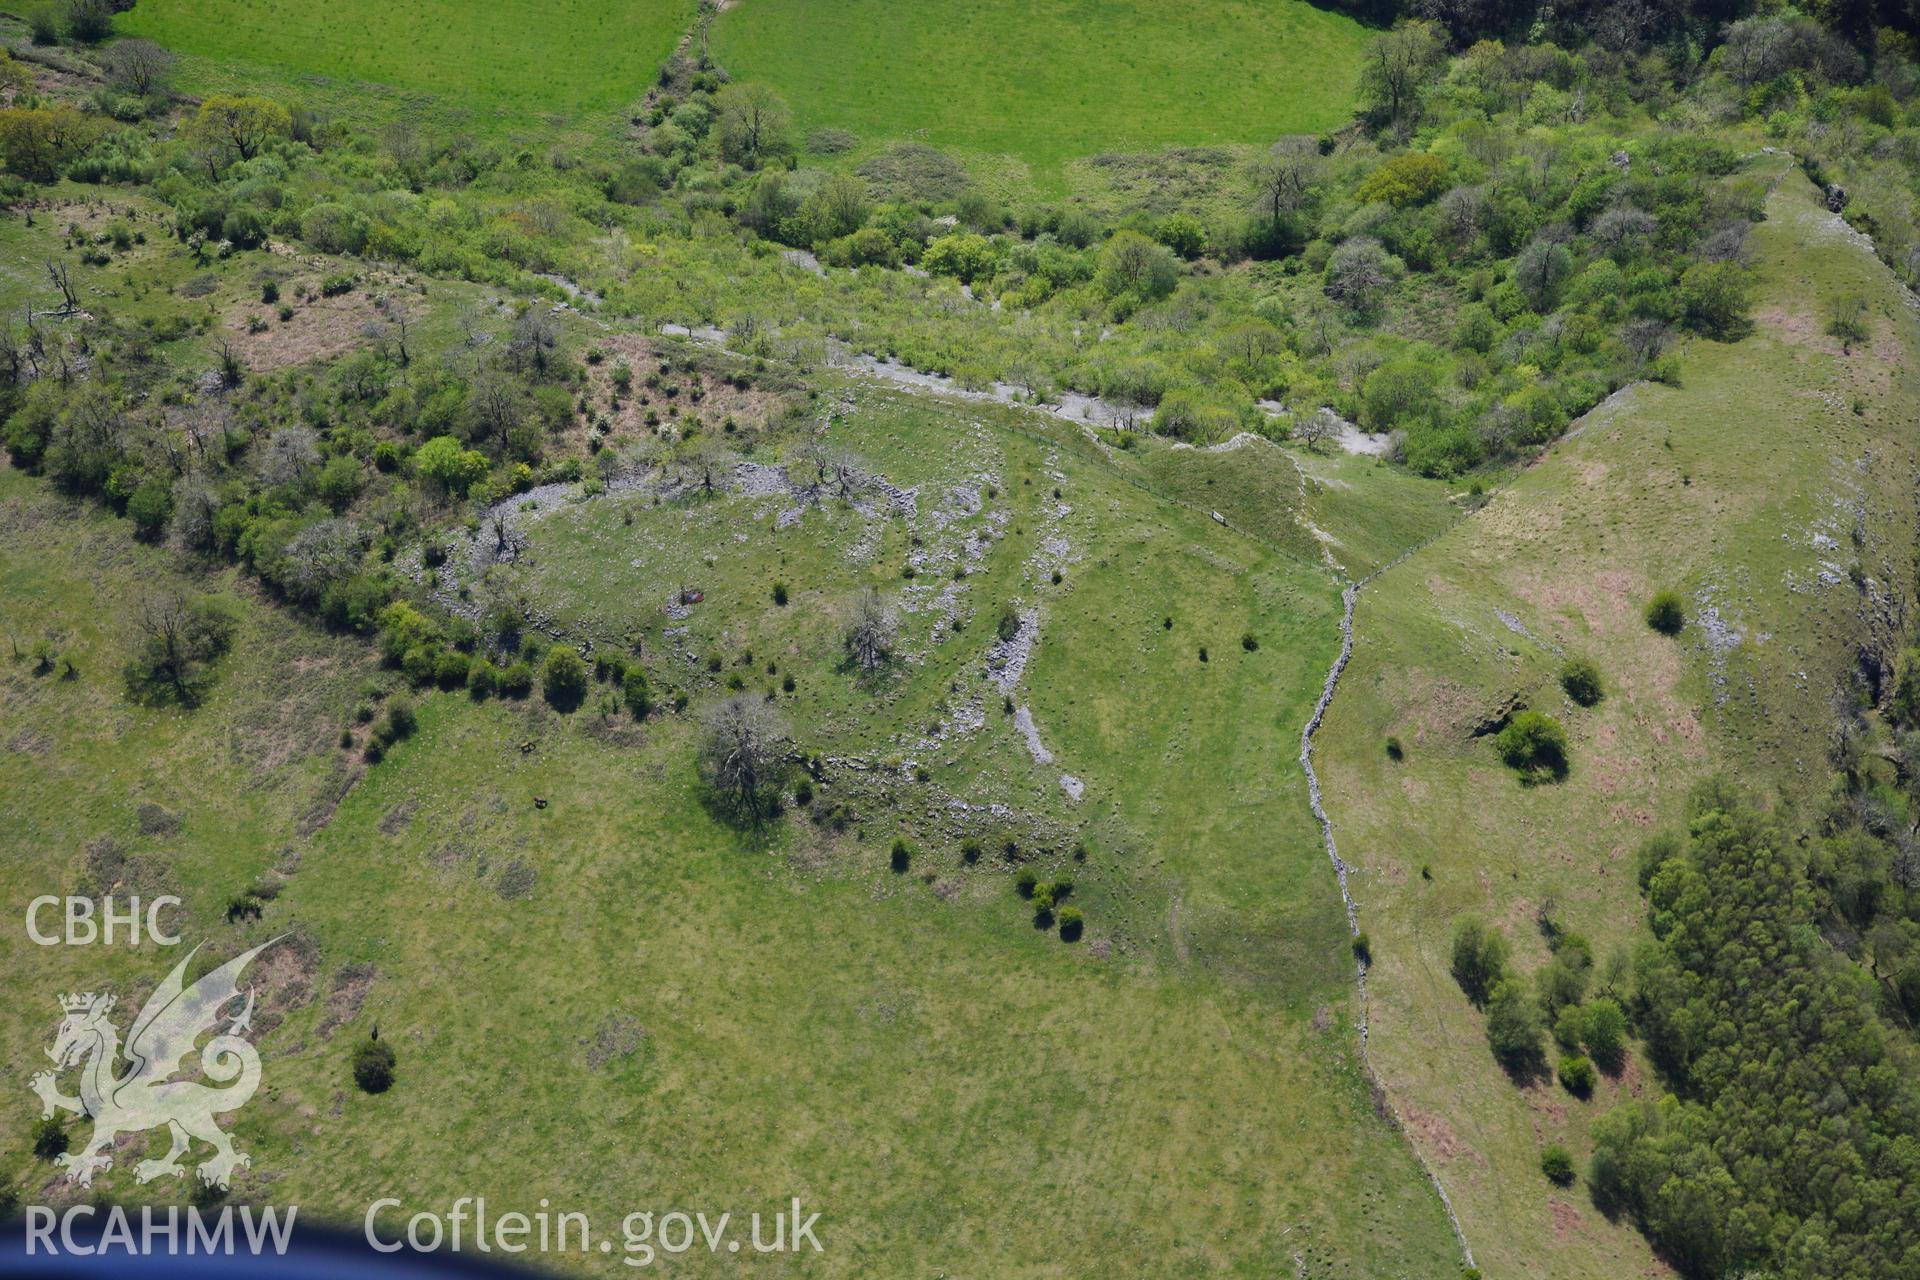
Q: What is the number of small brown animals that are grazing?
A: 2